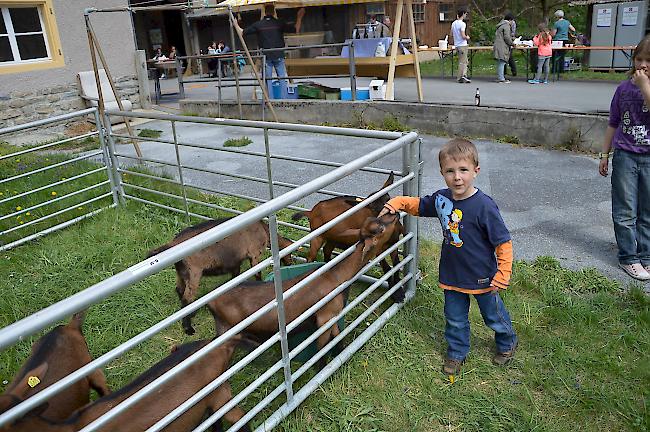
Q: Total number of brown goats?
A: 5